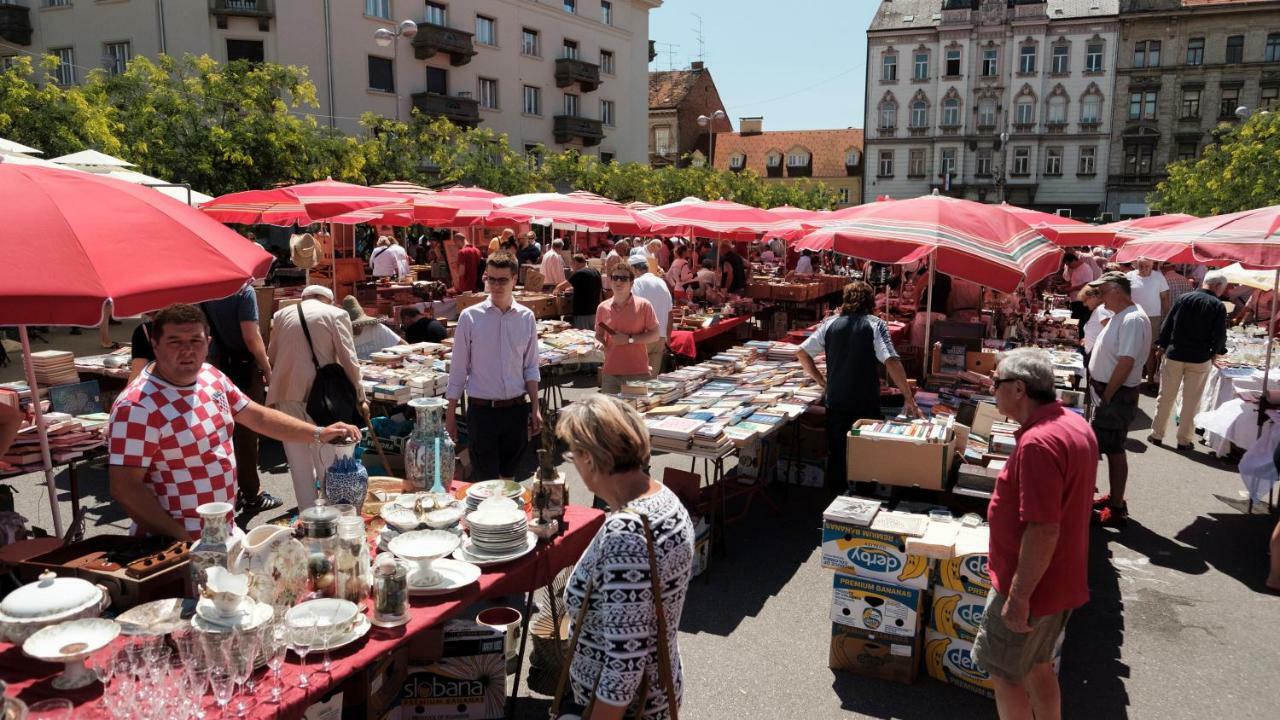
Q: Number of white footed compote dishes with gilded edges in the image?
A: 2